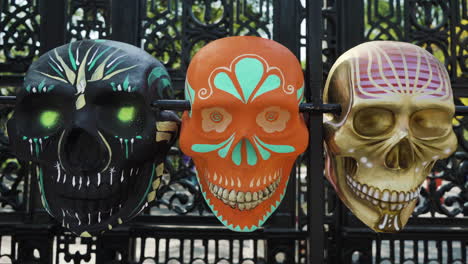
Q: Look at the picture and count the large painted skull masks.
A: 3